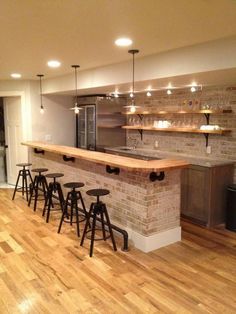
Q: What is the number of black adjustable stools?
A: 5